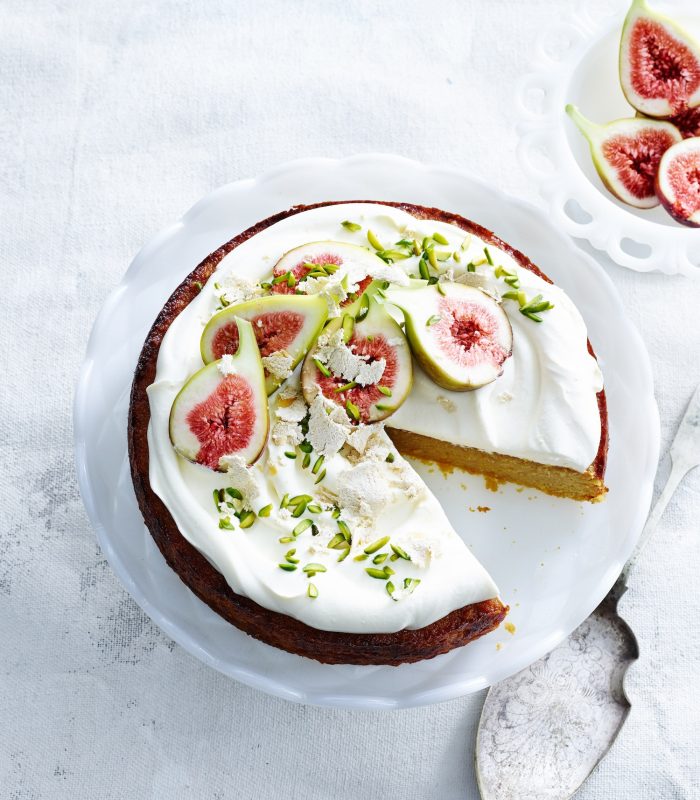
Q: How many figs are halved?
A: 9